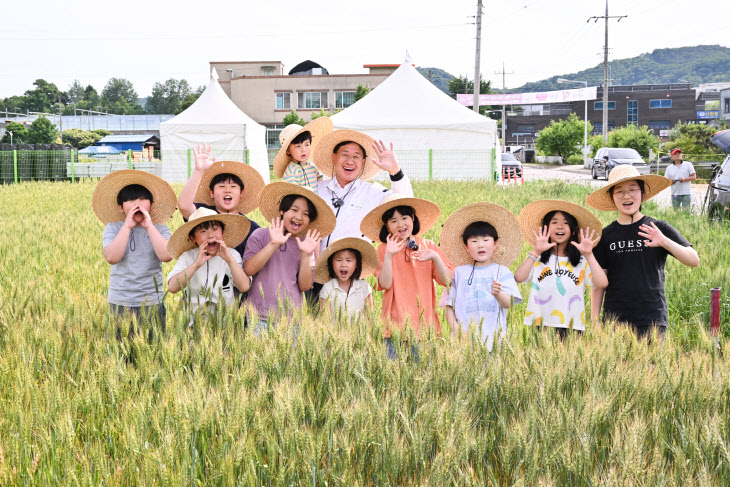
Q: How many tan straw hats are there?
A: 11